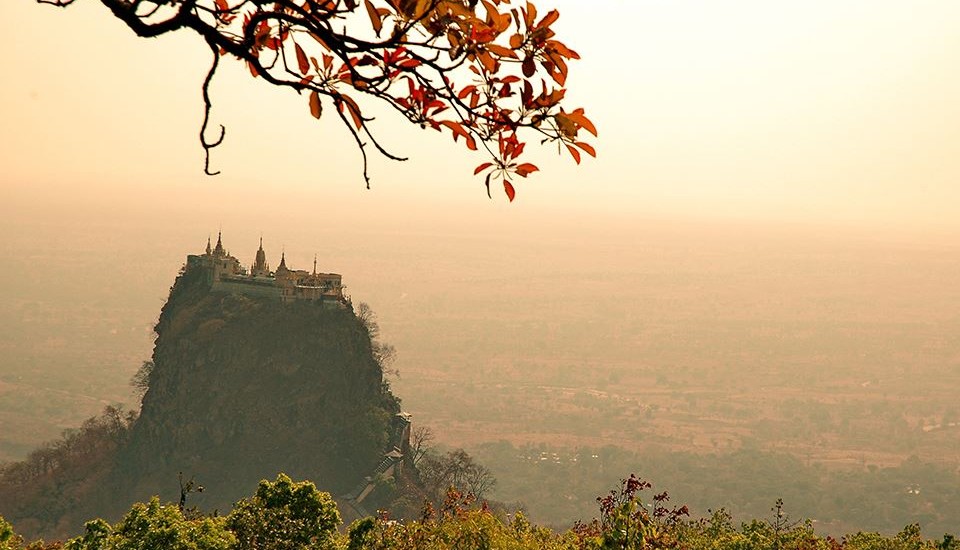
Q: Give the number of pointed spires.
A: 5